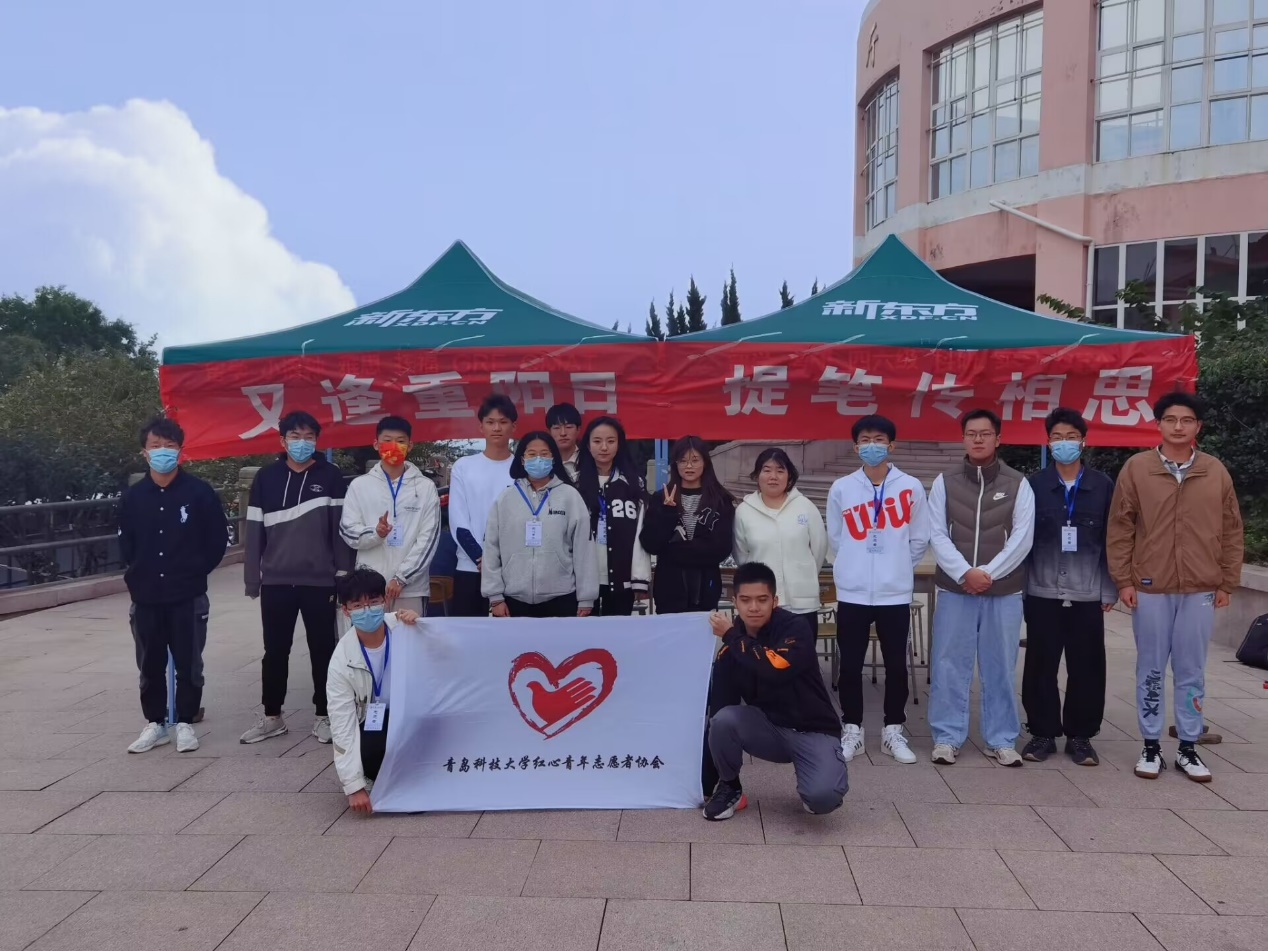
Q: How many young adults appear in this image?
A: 15